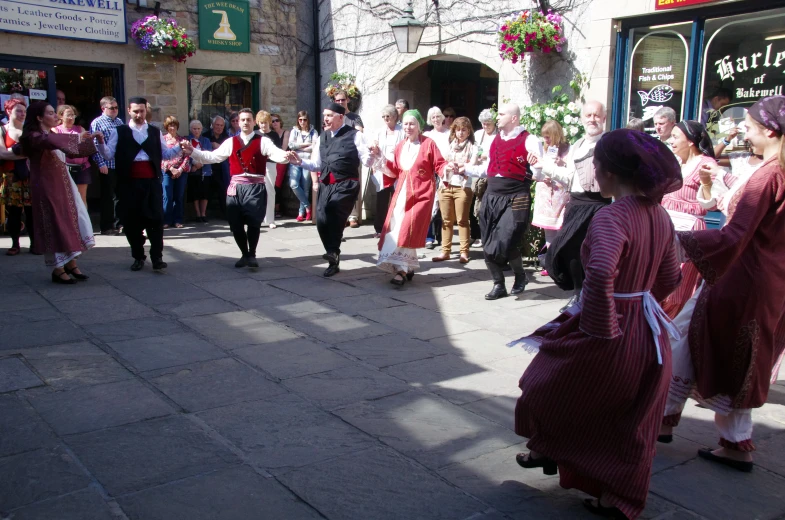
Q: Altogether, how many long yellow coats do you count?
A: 0